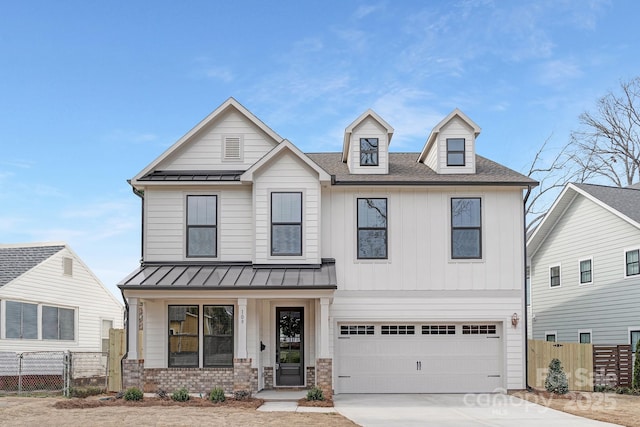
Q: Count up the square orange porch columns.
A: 0